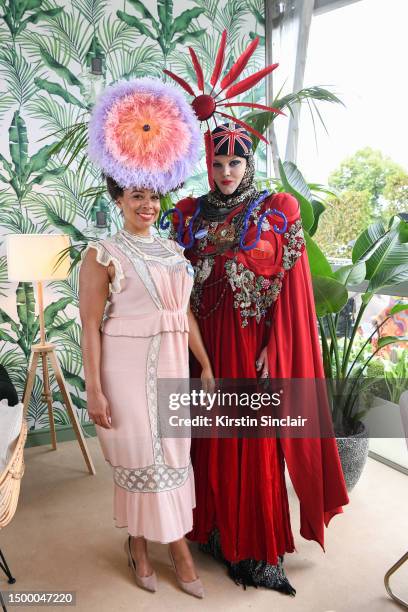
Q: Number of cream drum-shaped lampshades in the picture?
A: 1